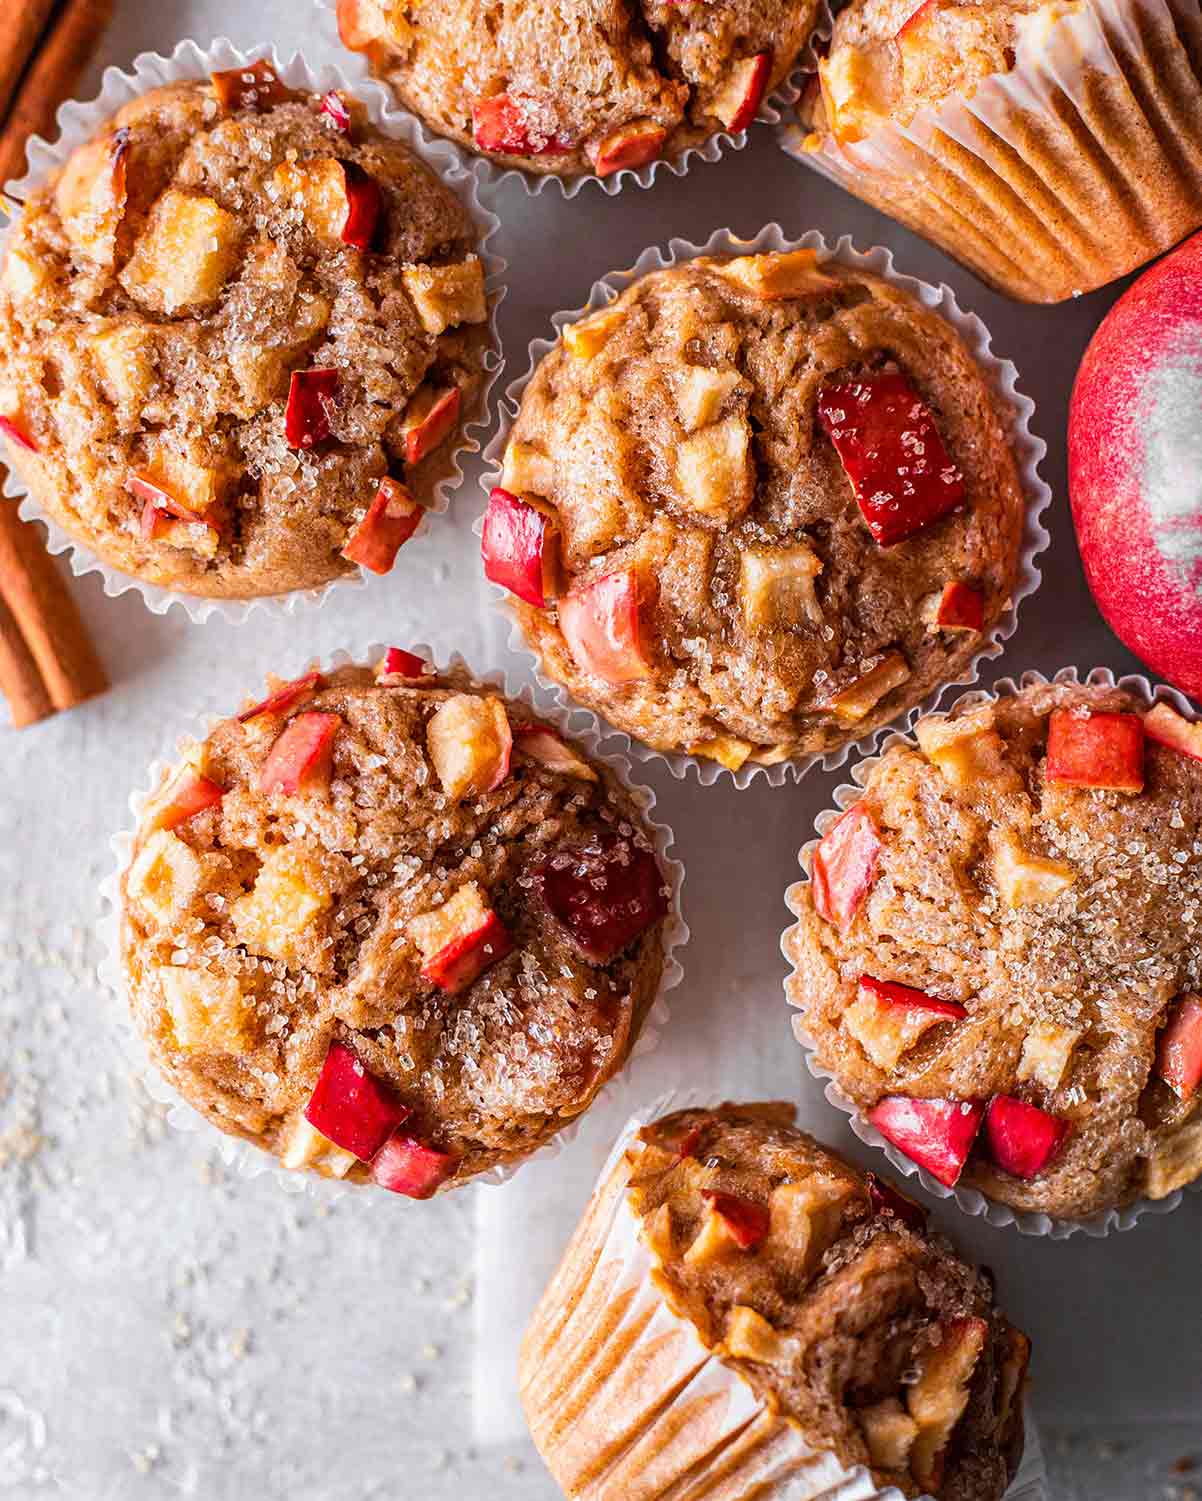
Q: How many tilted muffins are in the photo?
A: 2